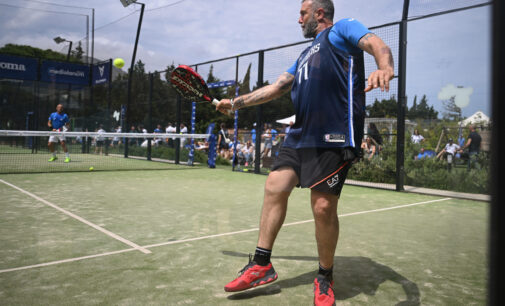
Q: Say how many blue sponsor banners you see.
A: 3